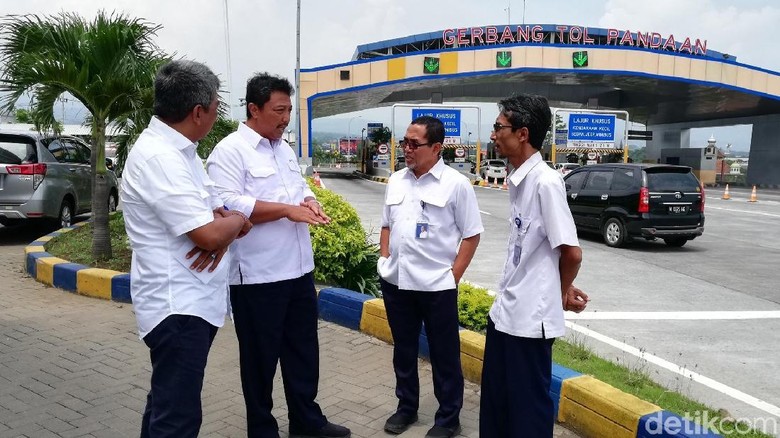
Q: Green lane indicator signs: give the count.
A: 3